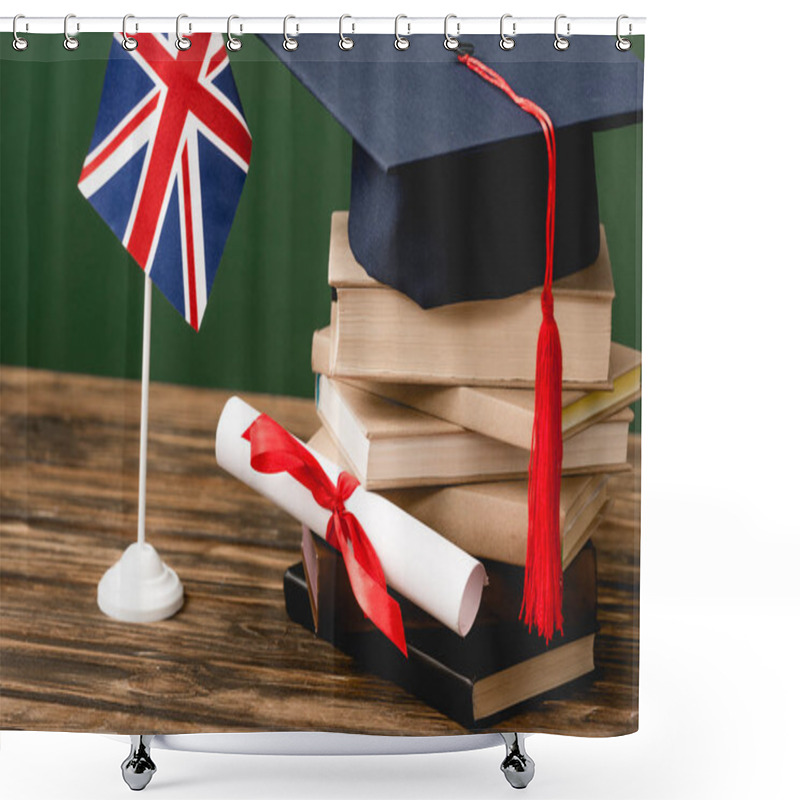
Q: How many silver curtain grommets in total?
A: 12